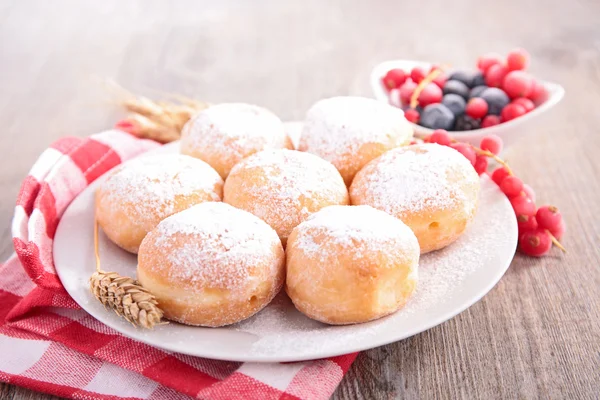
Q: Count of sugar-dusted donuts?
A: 7